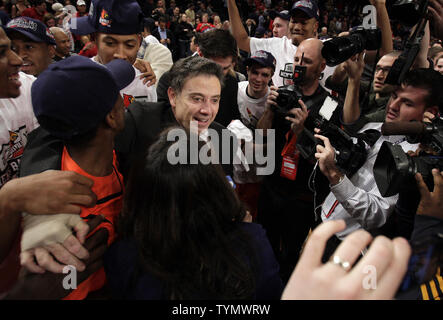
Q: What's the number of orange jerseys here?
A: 1